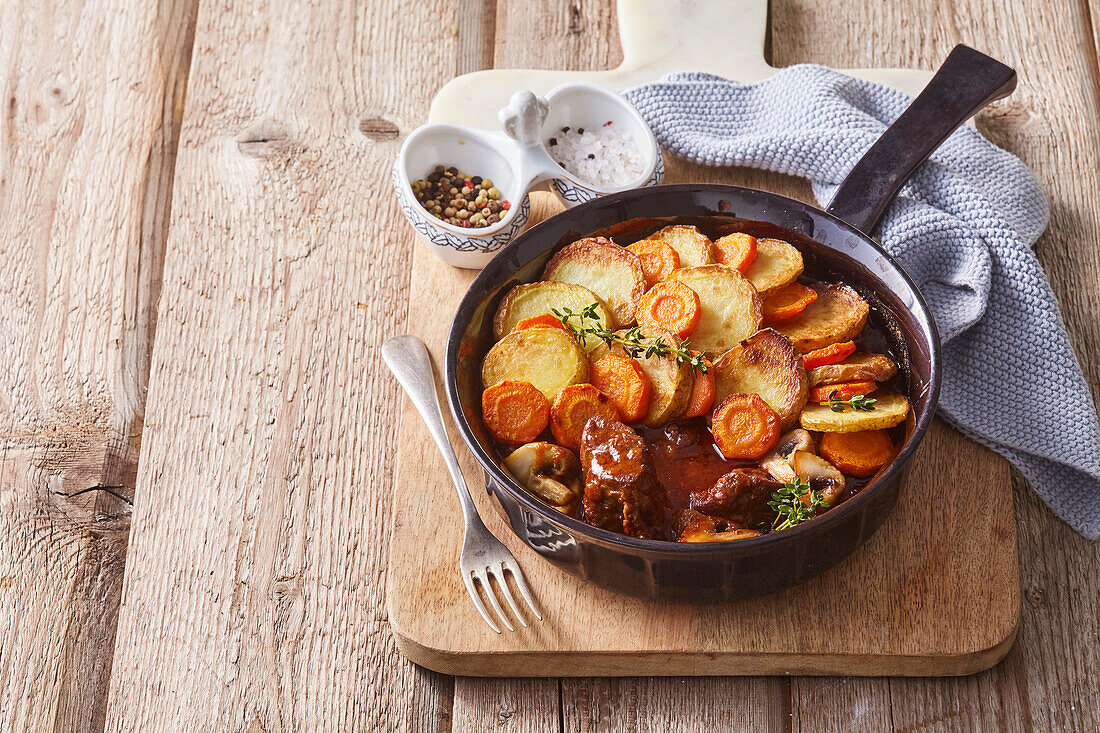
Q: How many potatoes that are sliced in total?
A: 11